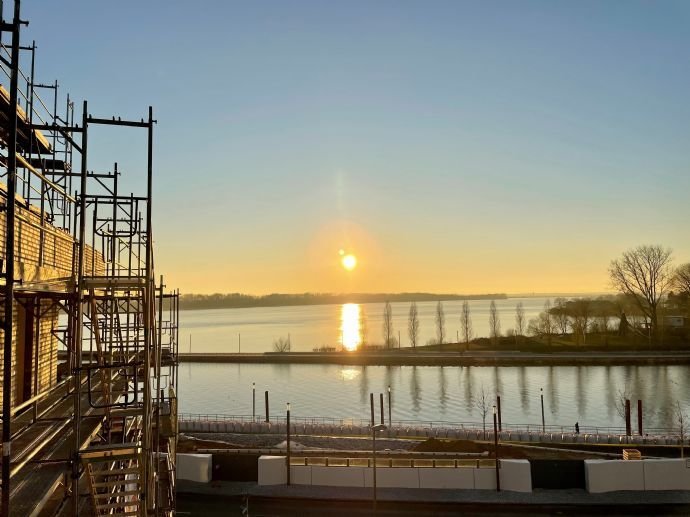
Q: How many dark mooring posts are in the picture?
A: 6